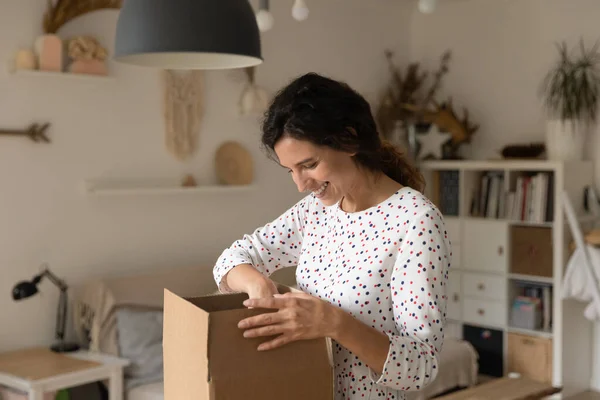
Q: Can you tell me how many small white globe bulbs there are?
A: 3